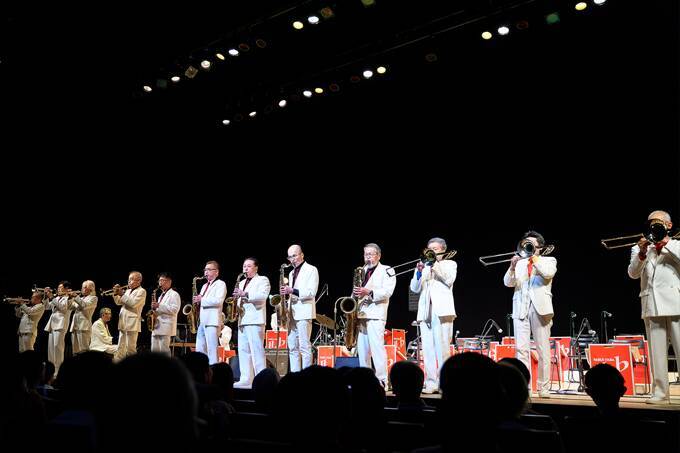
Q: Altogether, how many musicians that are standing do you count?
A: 12